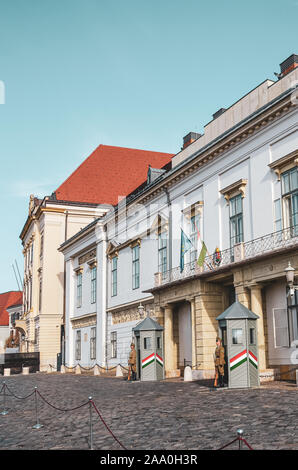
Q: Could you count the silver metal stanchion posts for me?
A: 4